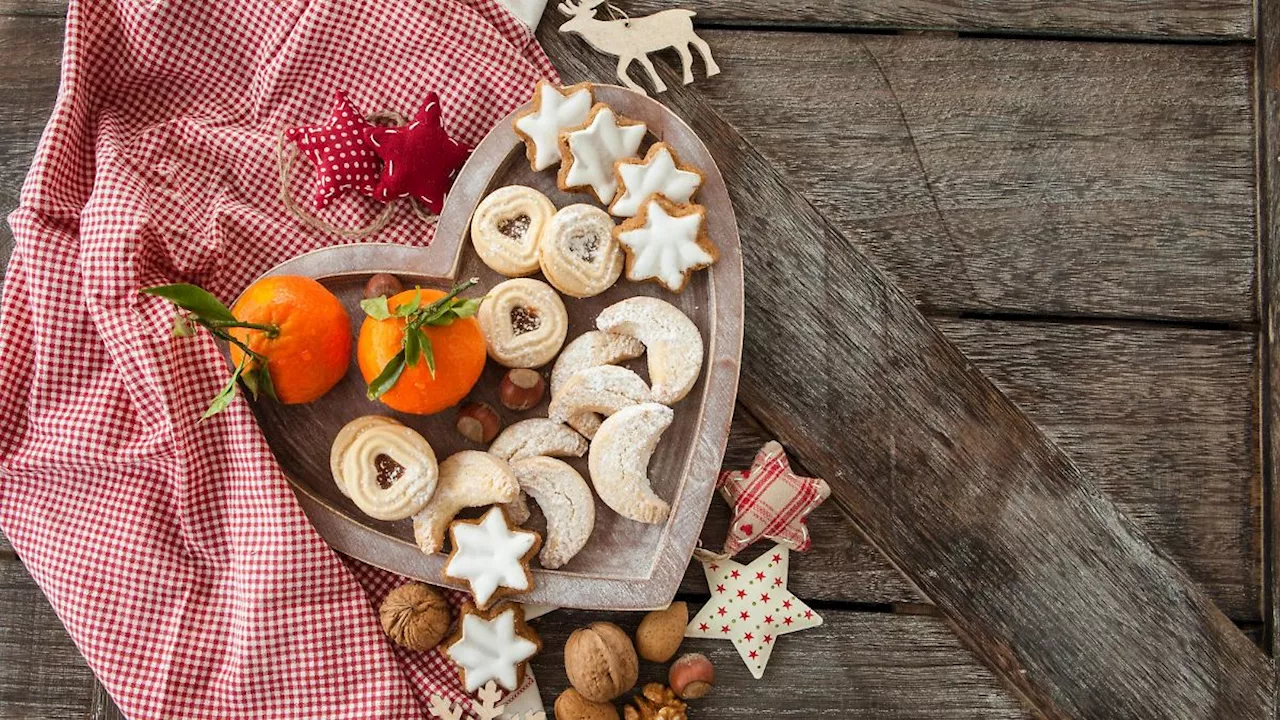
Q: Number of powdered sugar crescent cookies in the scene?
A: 7